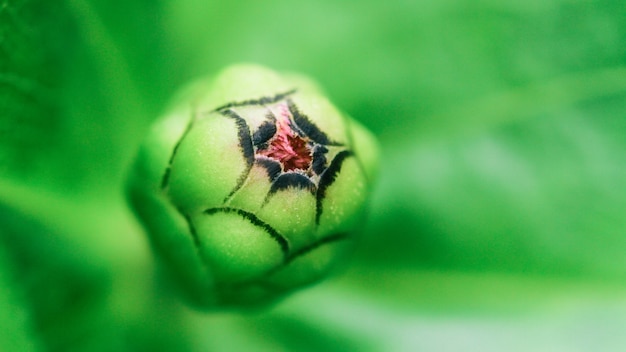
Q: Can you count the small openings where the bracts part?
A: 1